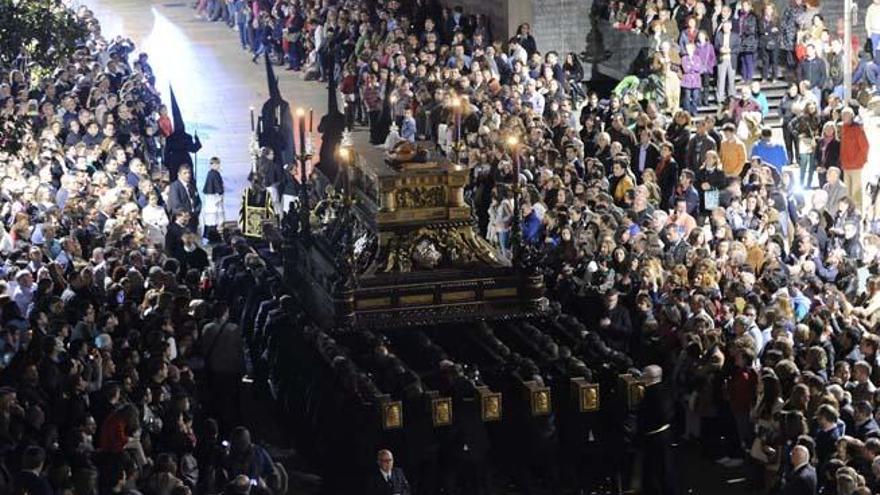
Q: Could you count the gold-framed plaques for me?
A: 6